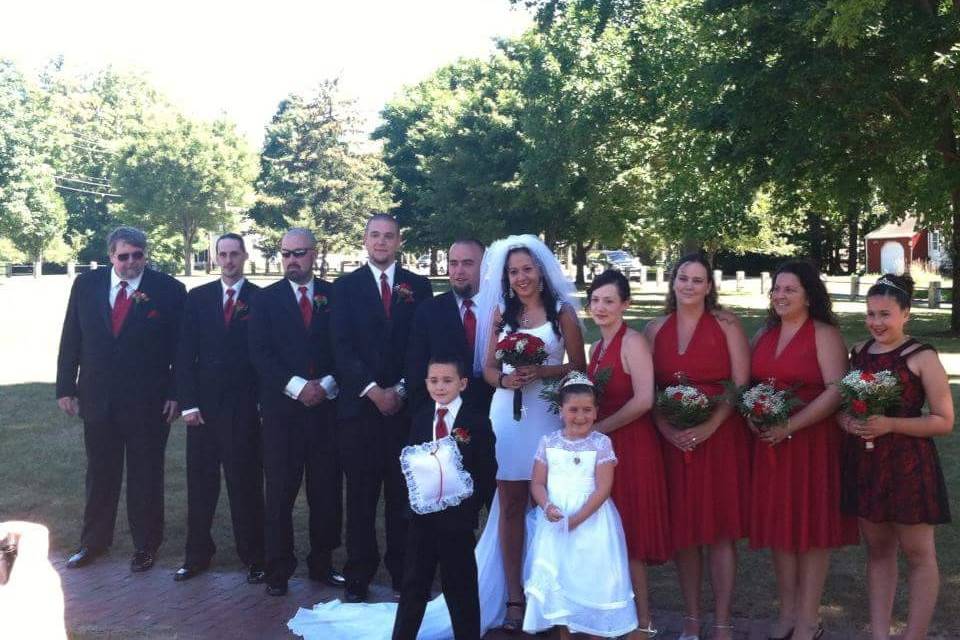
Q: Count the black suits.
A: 6